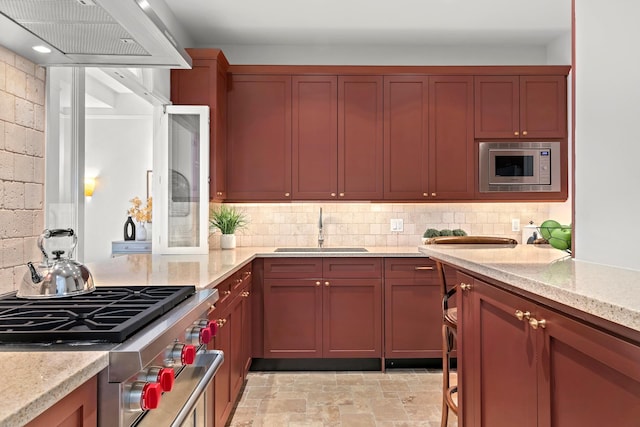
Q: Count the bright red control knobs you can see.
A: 5